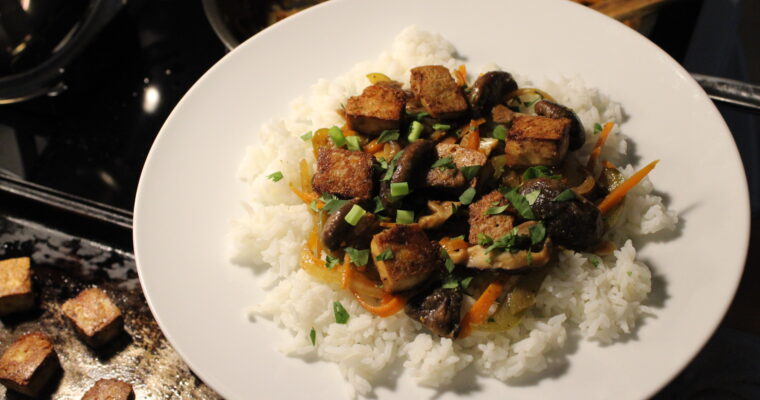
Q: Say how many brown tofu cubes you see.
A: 11